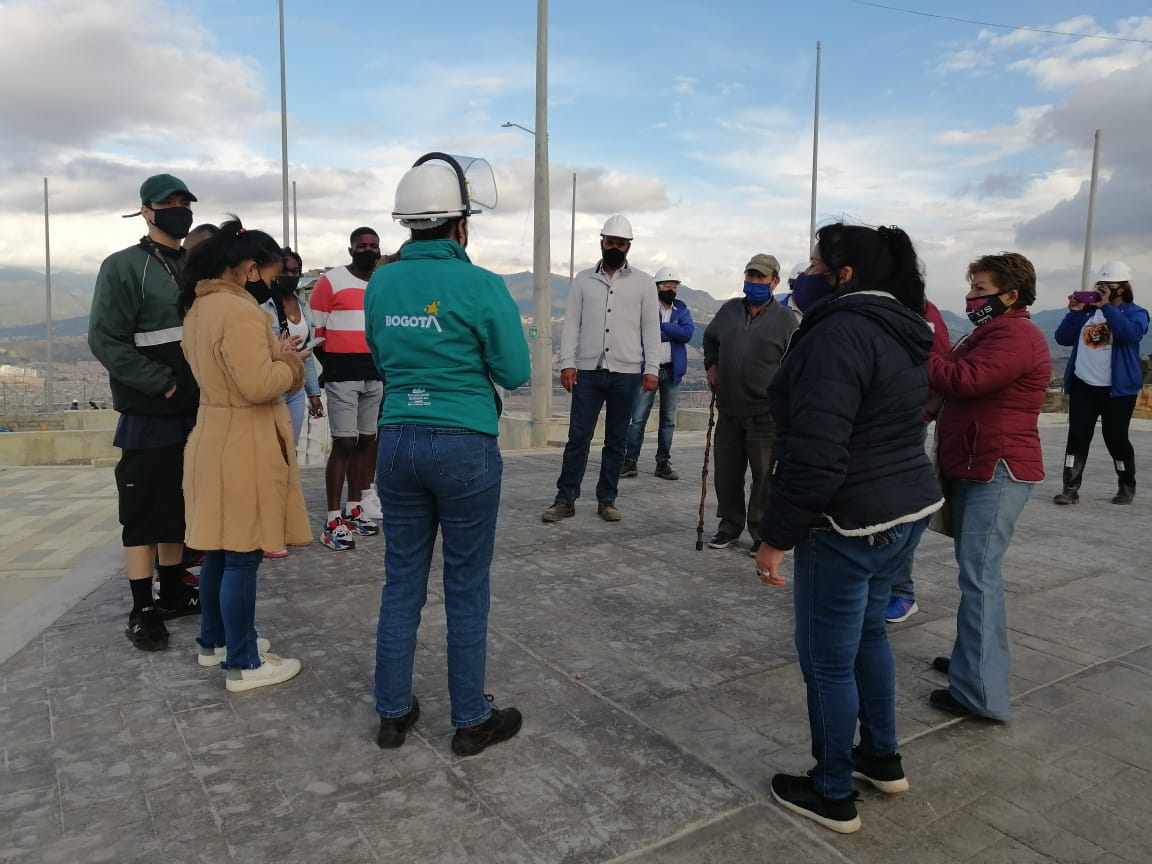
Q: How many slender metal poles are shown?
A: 7